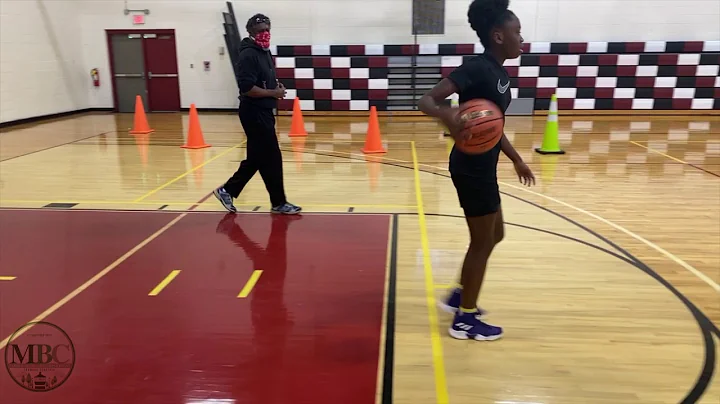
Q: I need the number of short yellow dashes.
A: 3